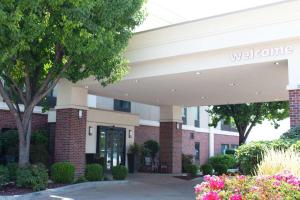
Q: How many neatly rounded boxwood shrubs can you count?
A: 3